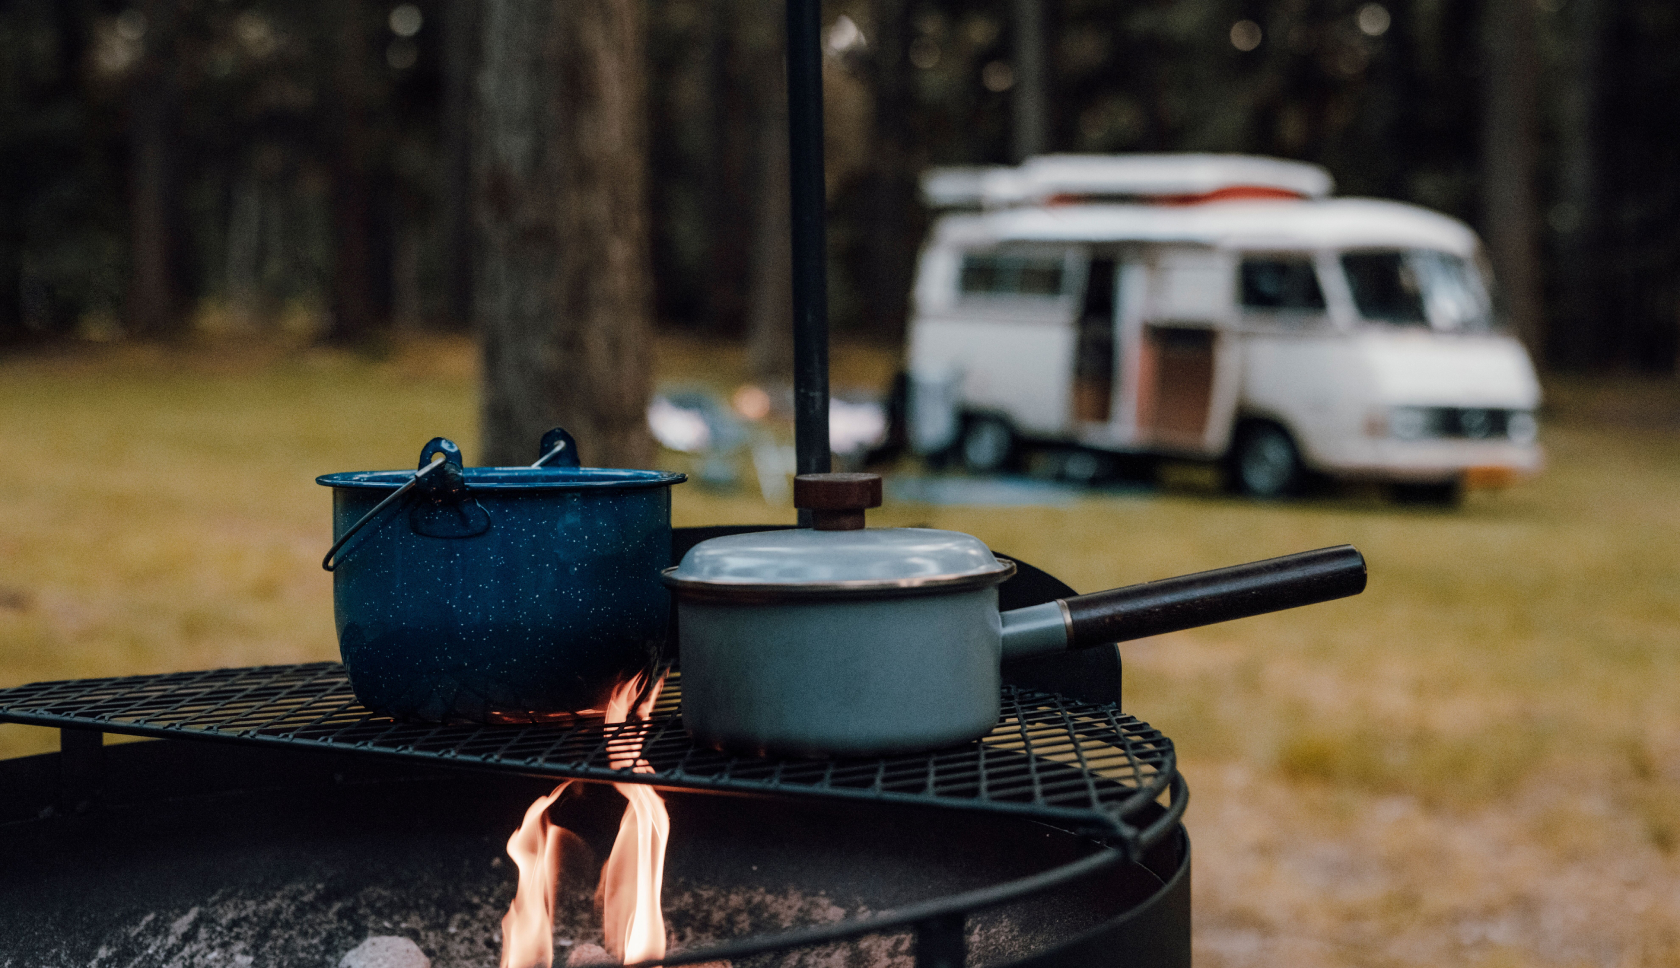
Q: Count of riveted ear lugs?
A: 2